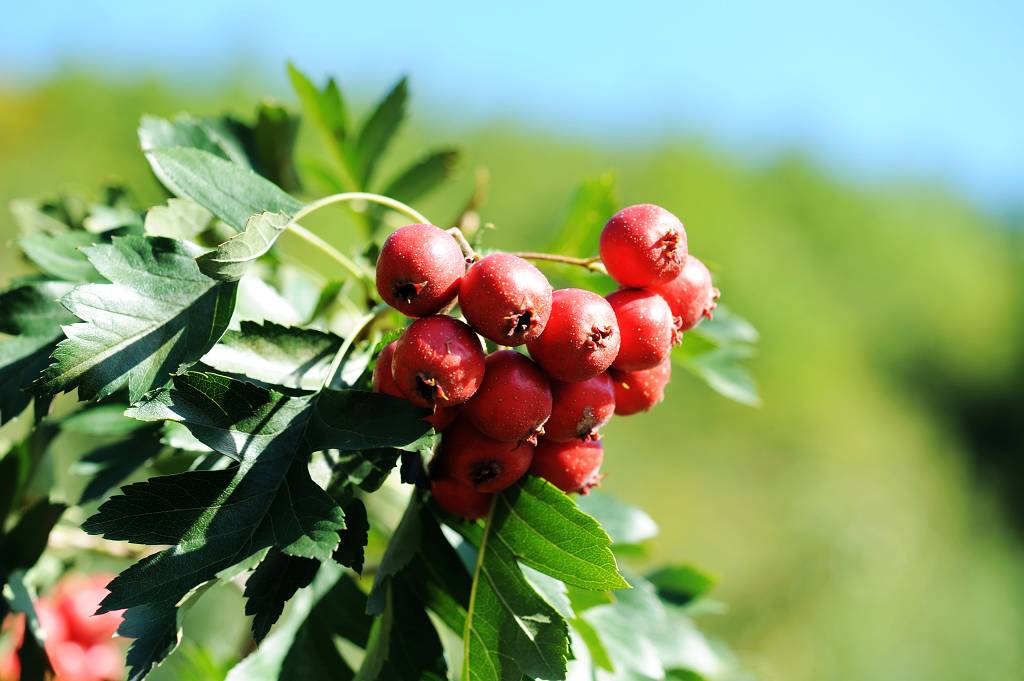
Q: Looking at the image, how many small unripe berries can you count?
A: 0